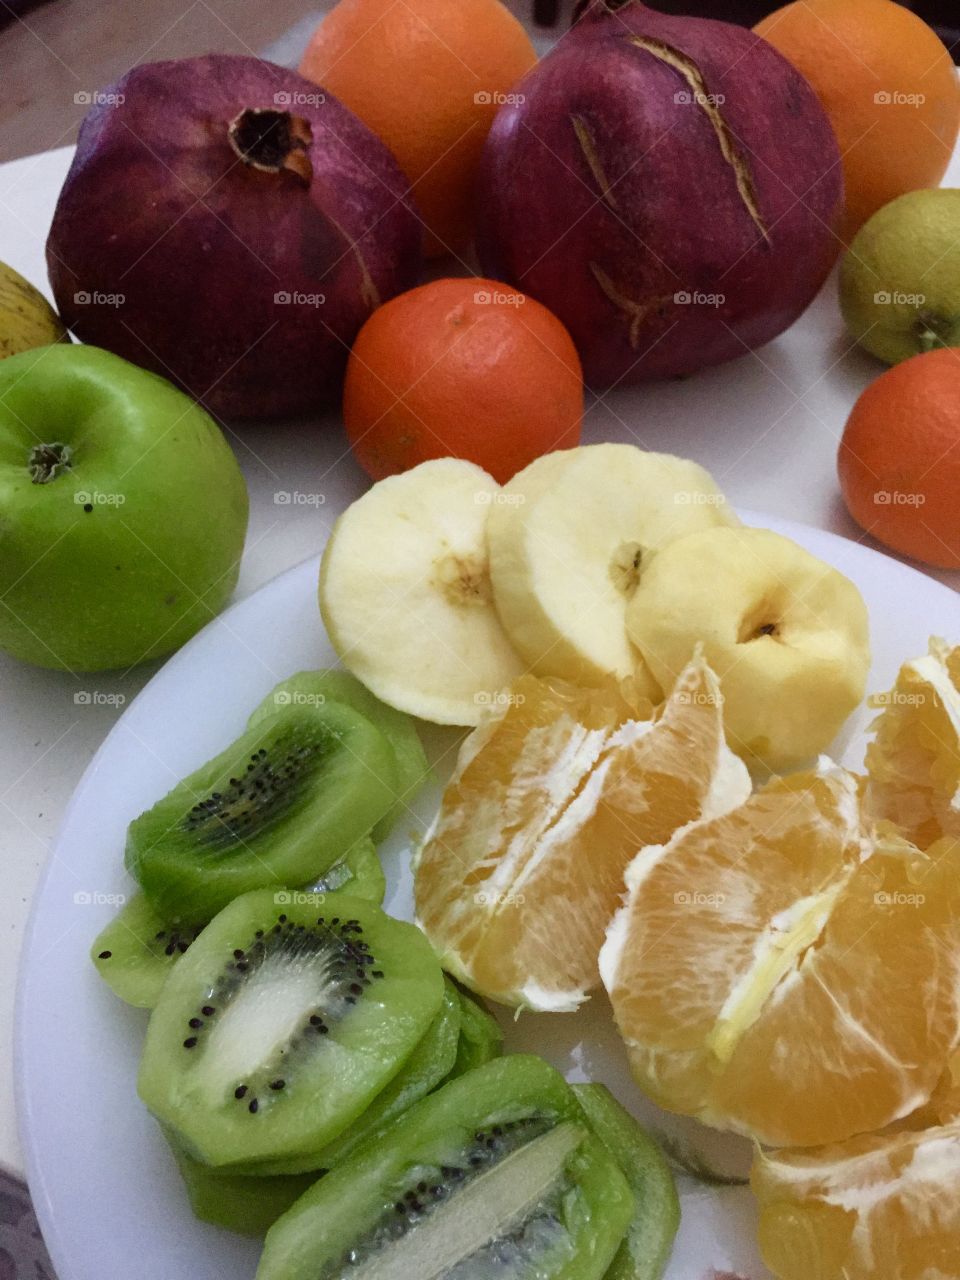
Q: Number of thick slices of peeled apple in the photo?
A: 3